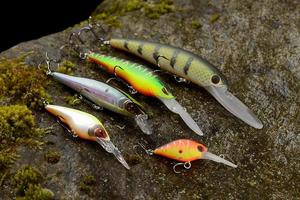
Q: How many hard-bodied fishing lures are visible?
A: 5